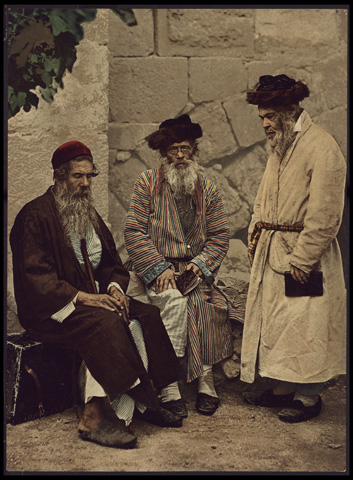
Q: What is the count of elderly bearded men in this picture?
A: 3